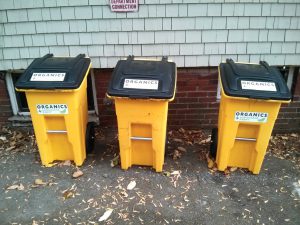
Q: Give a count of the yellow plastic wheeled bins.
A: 3